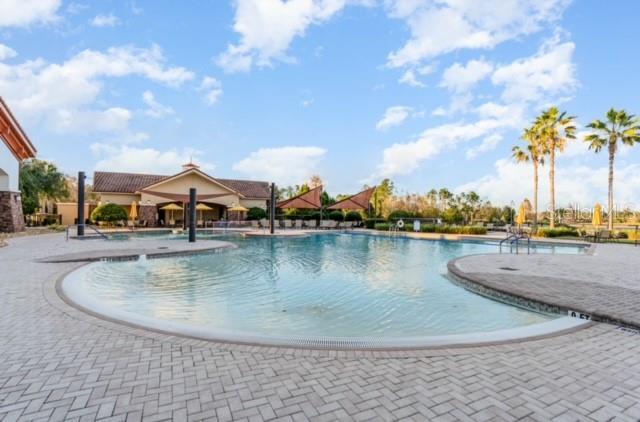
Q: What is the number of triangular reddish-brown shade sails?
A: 2